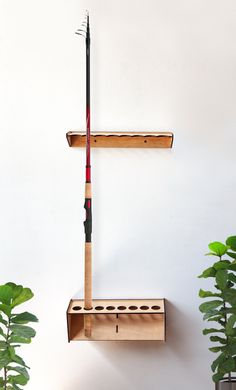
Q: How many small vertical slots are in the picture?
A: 2